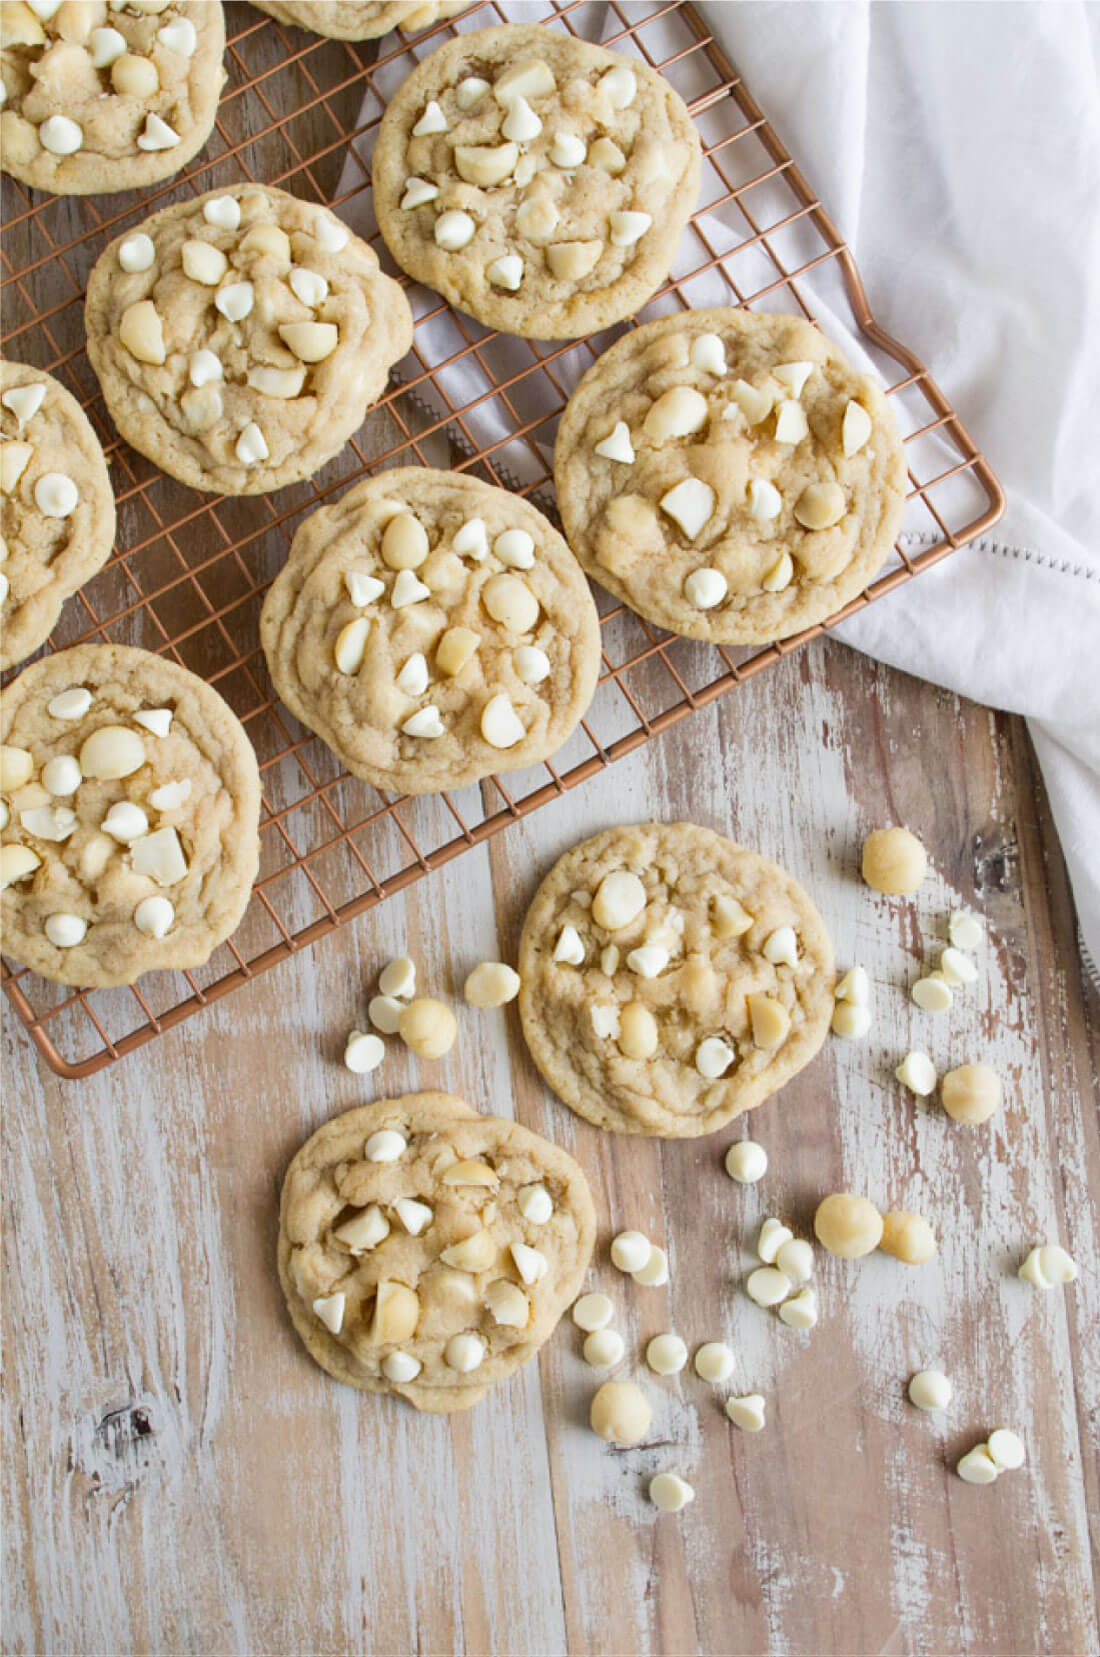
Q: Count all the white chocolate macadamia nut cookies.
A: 10